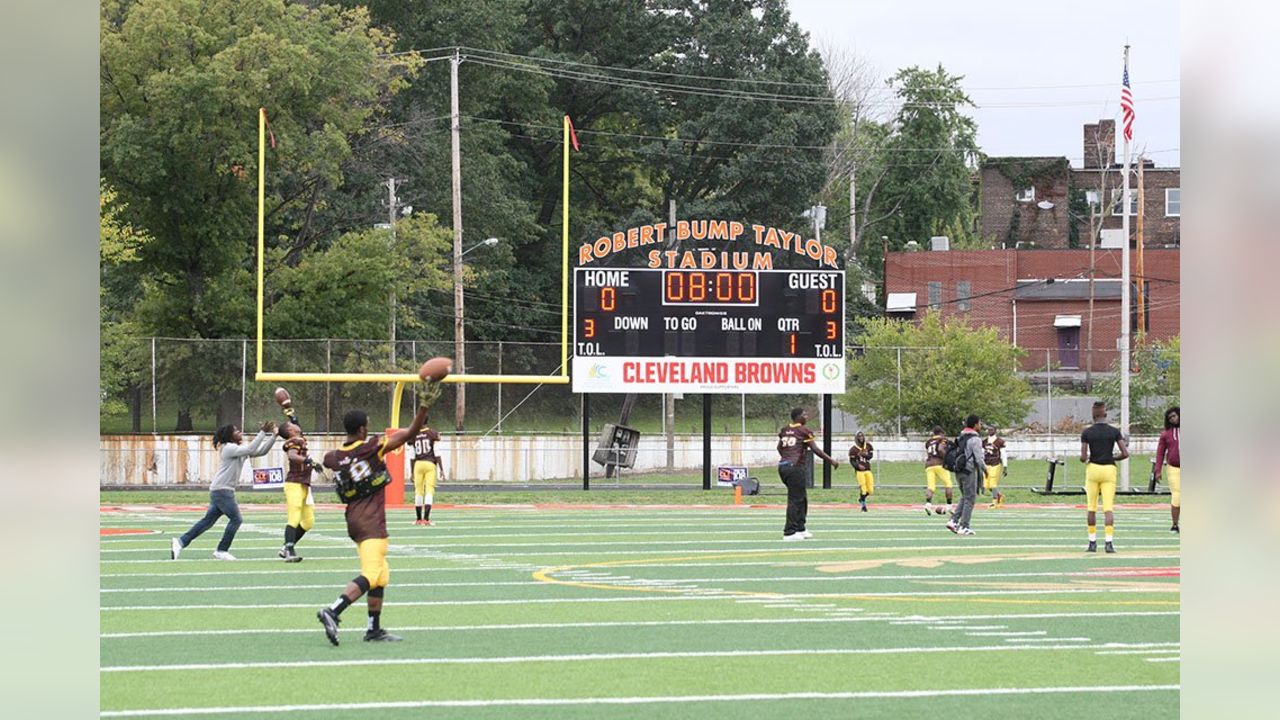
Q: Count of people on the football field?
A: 11